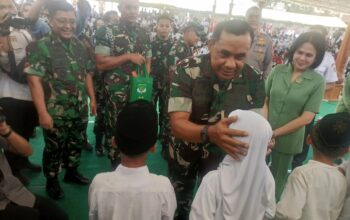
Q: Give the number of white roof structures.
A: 1